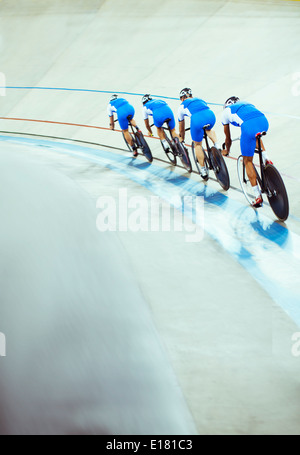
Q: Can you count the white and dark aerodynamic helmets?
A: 4